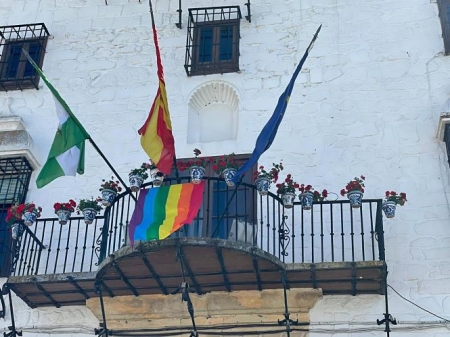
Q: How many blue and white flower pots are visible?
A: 14